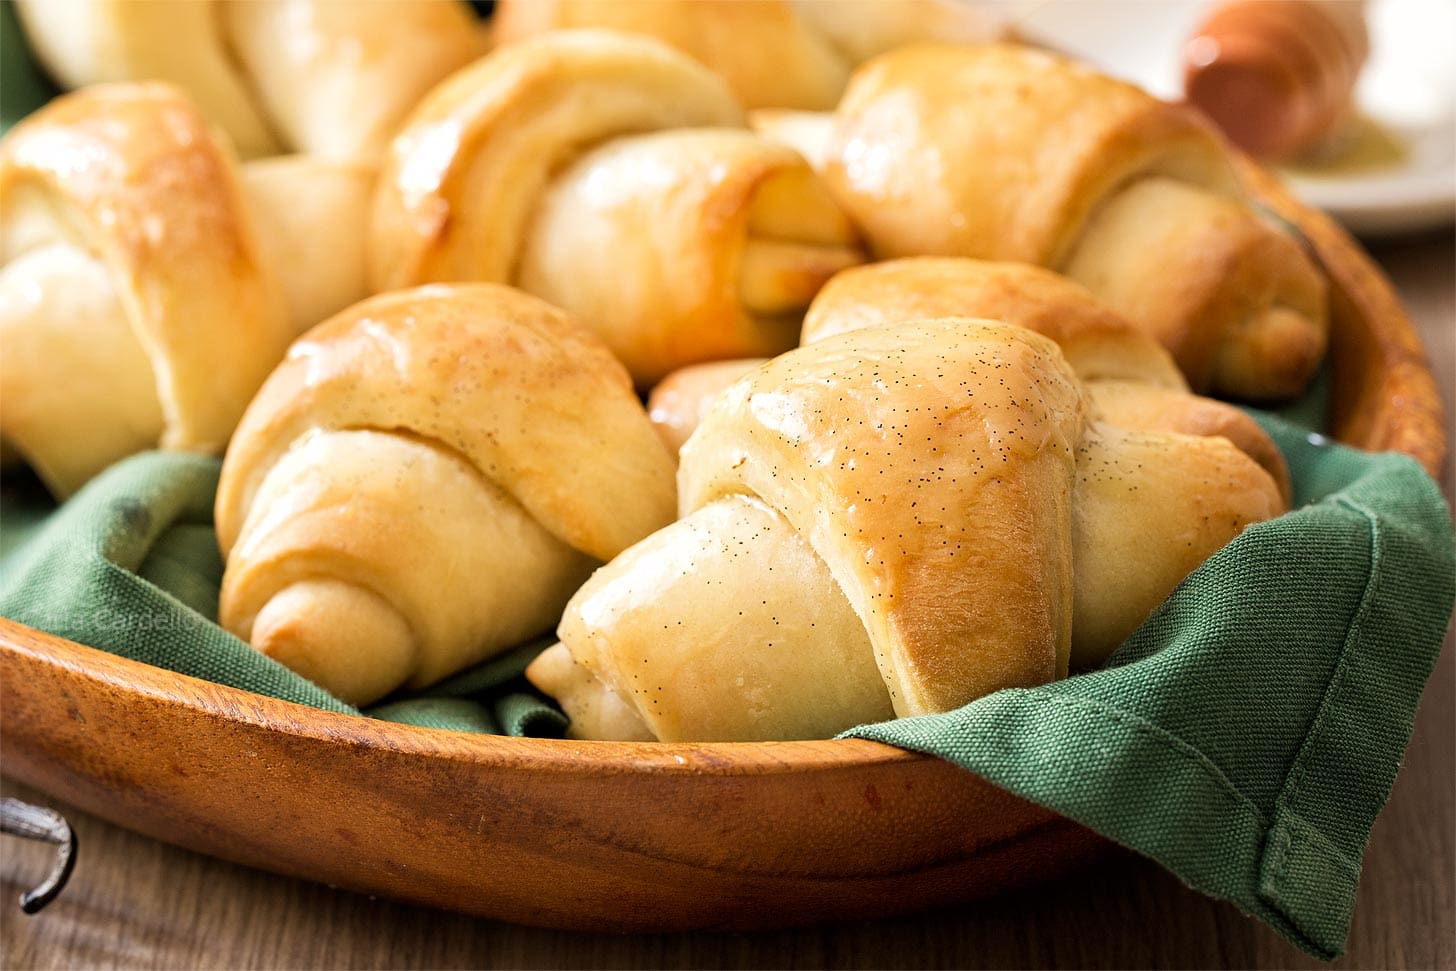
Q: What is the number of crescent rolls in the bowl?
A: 8